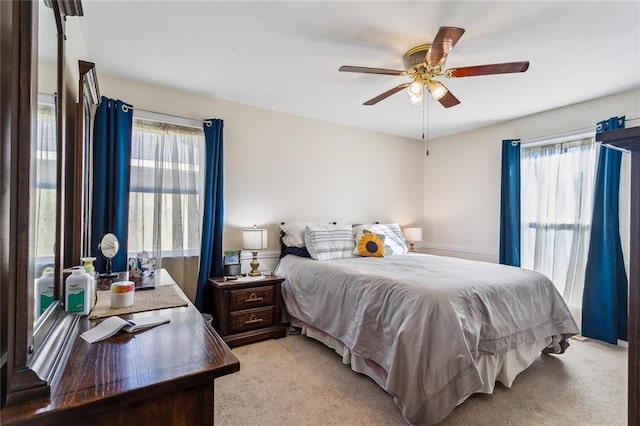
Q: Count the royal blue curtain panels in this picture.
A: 4